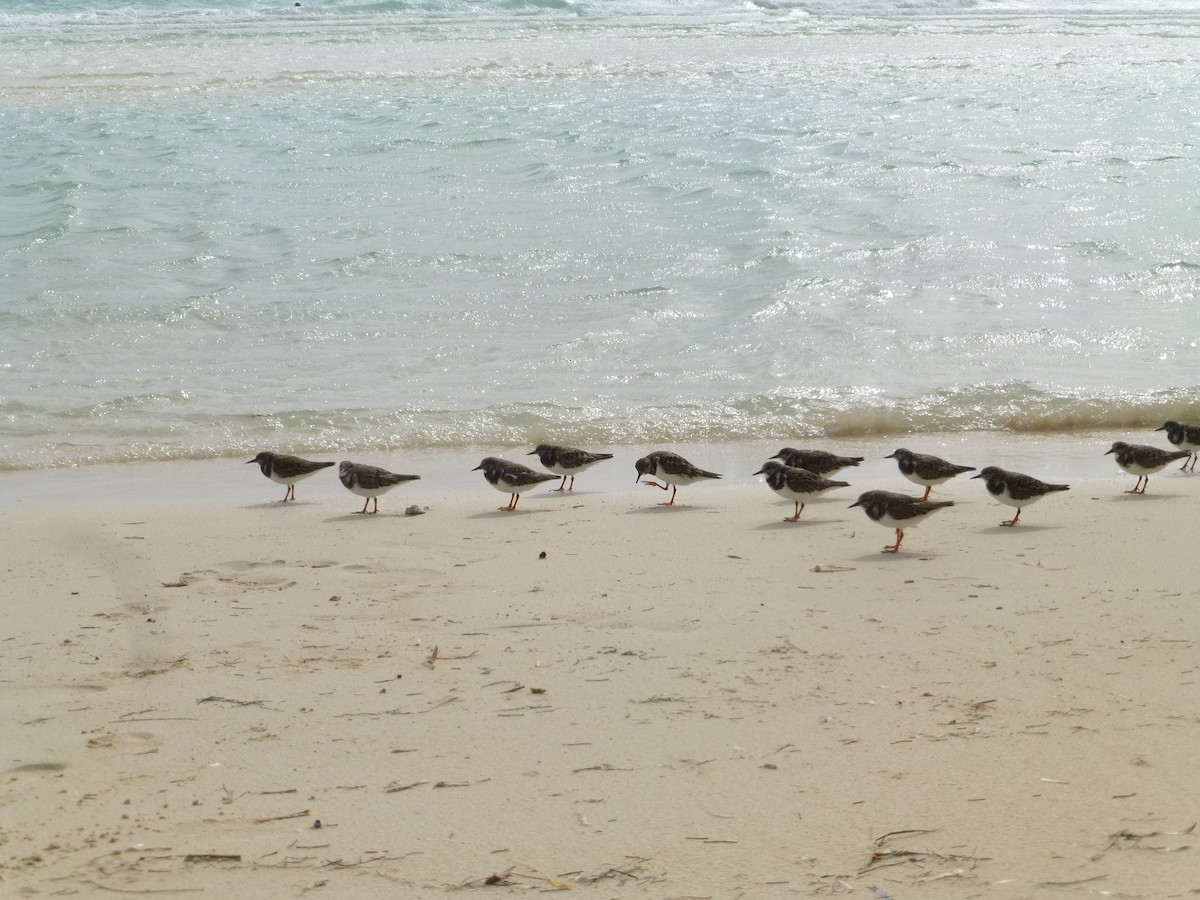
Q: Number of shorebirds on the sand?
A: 12